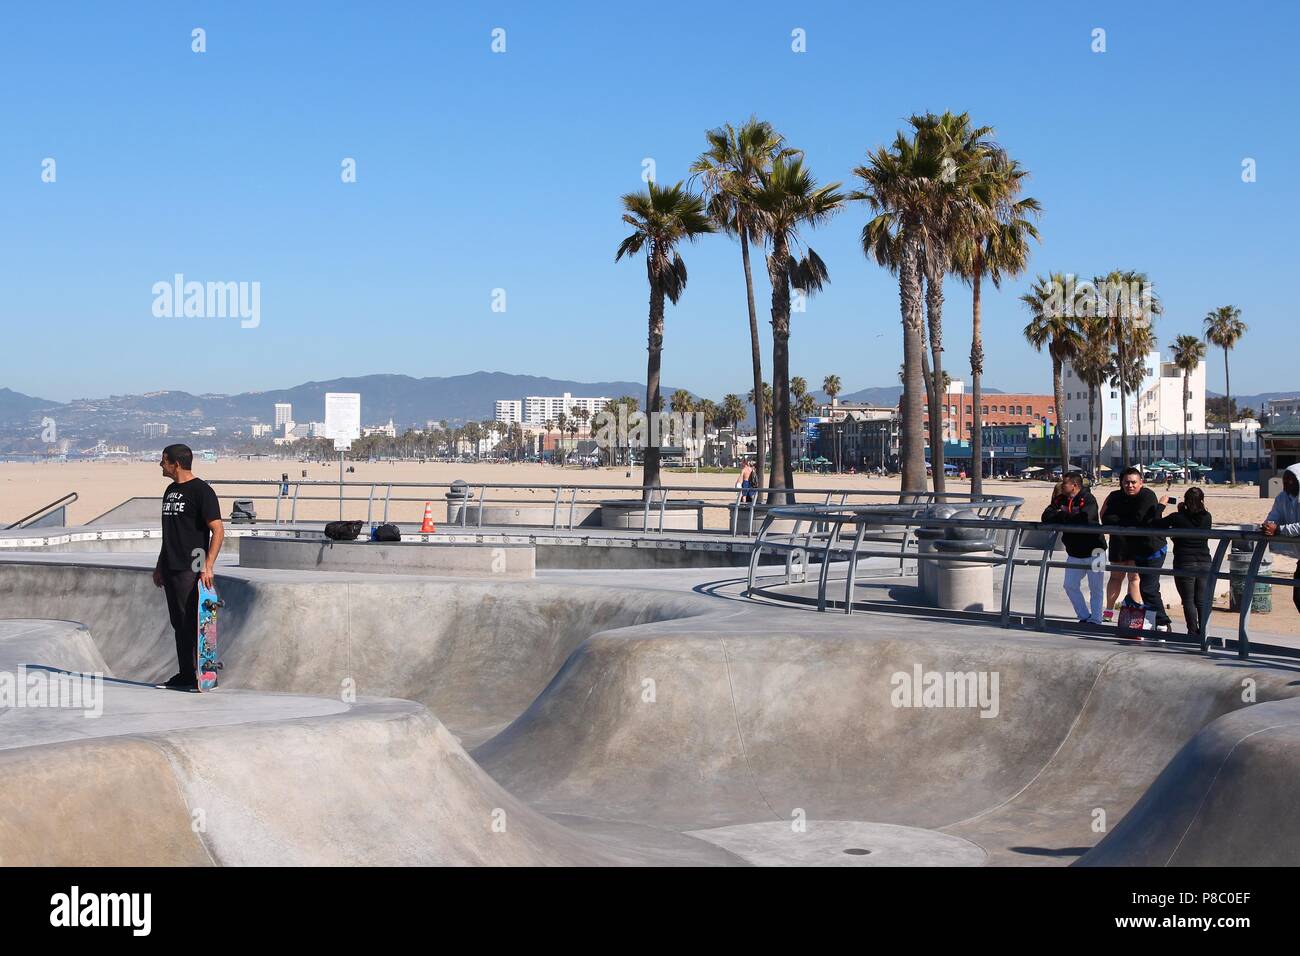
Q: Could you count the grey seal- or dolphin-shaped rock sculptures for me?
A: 0